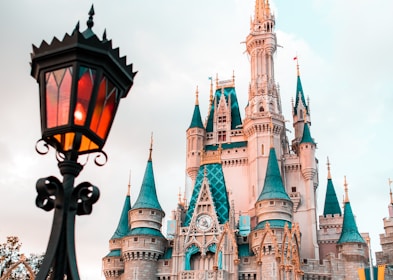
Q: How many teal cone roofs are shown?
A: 8